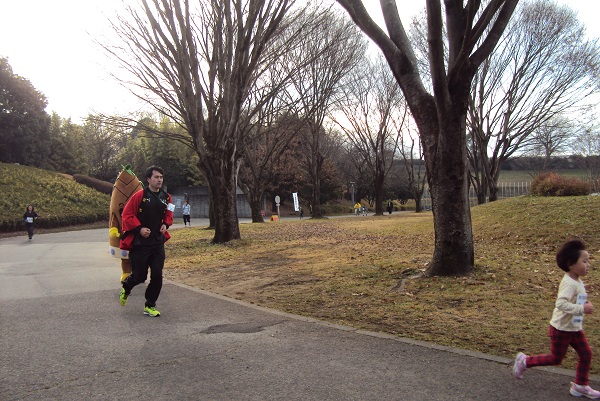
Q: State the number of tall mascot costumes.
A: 1